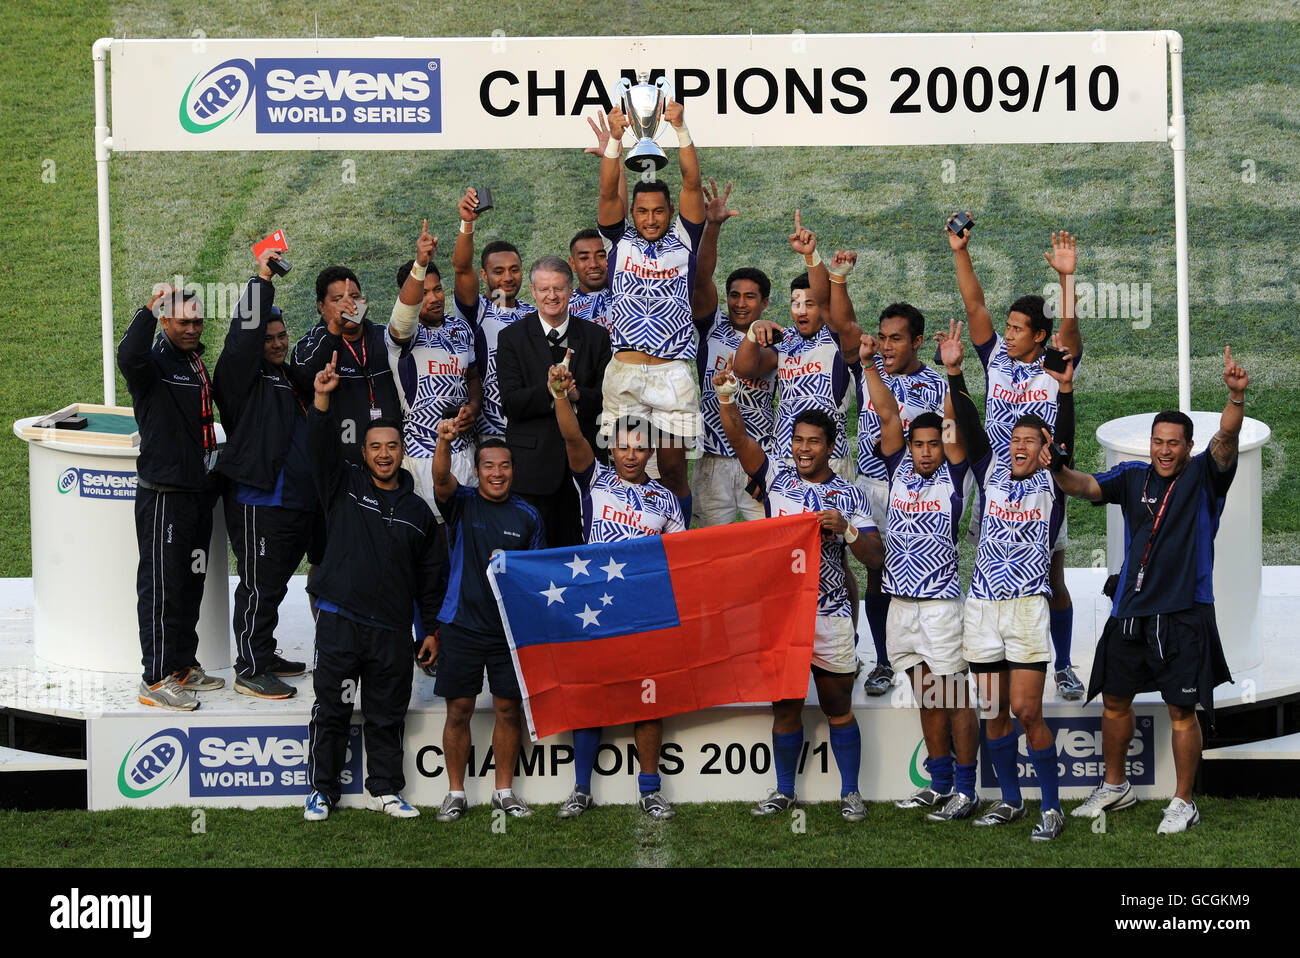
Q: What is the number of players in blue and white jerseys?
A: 12